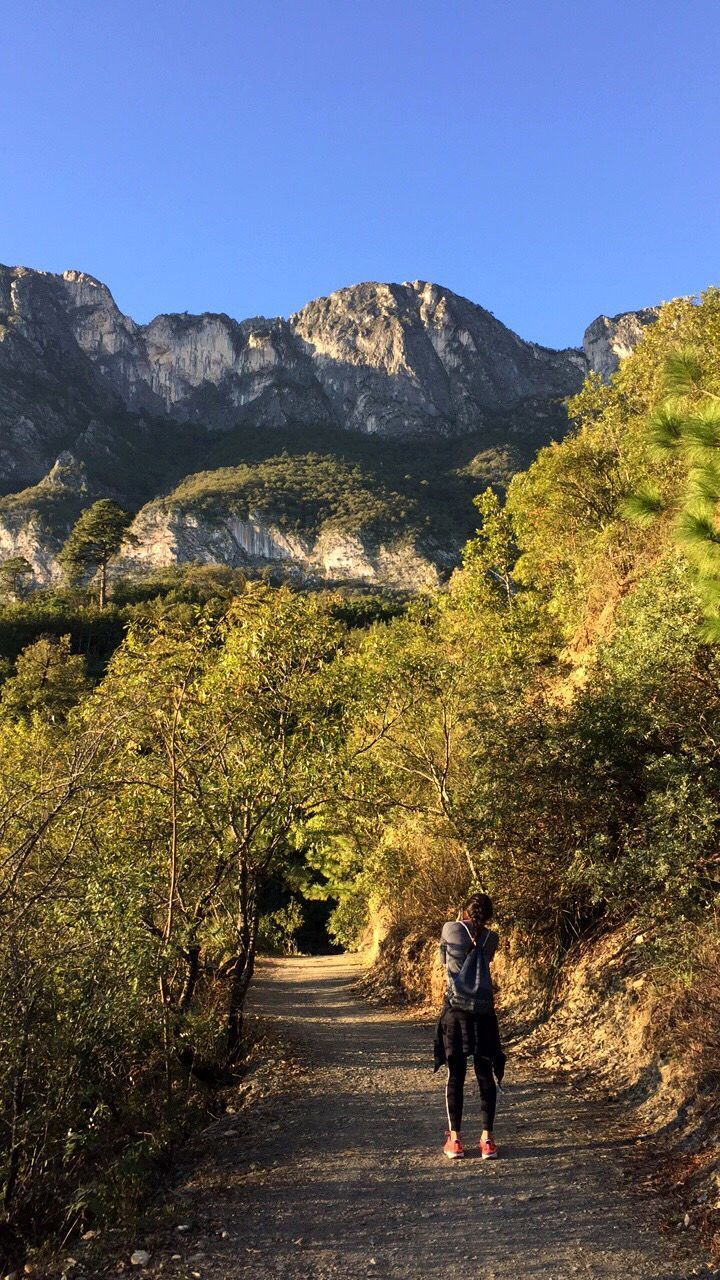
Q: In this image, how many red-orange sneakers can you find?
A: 2